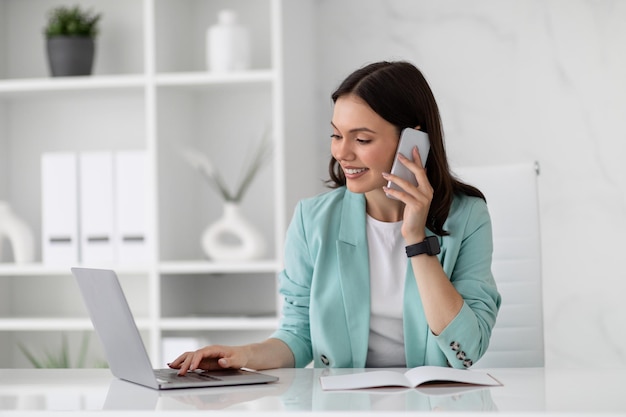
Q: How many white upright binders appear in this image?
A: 3